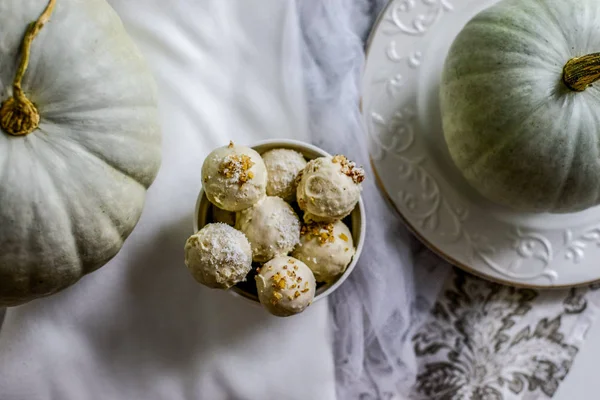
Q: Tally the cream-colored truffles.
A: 7